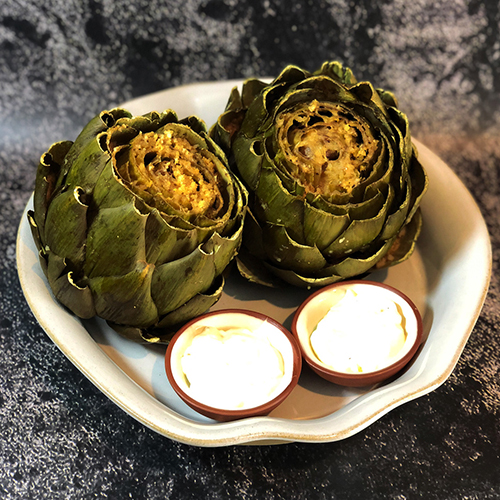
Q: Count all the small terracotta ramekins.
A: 2